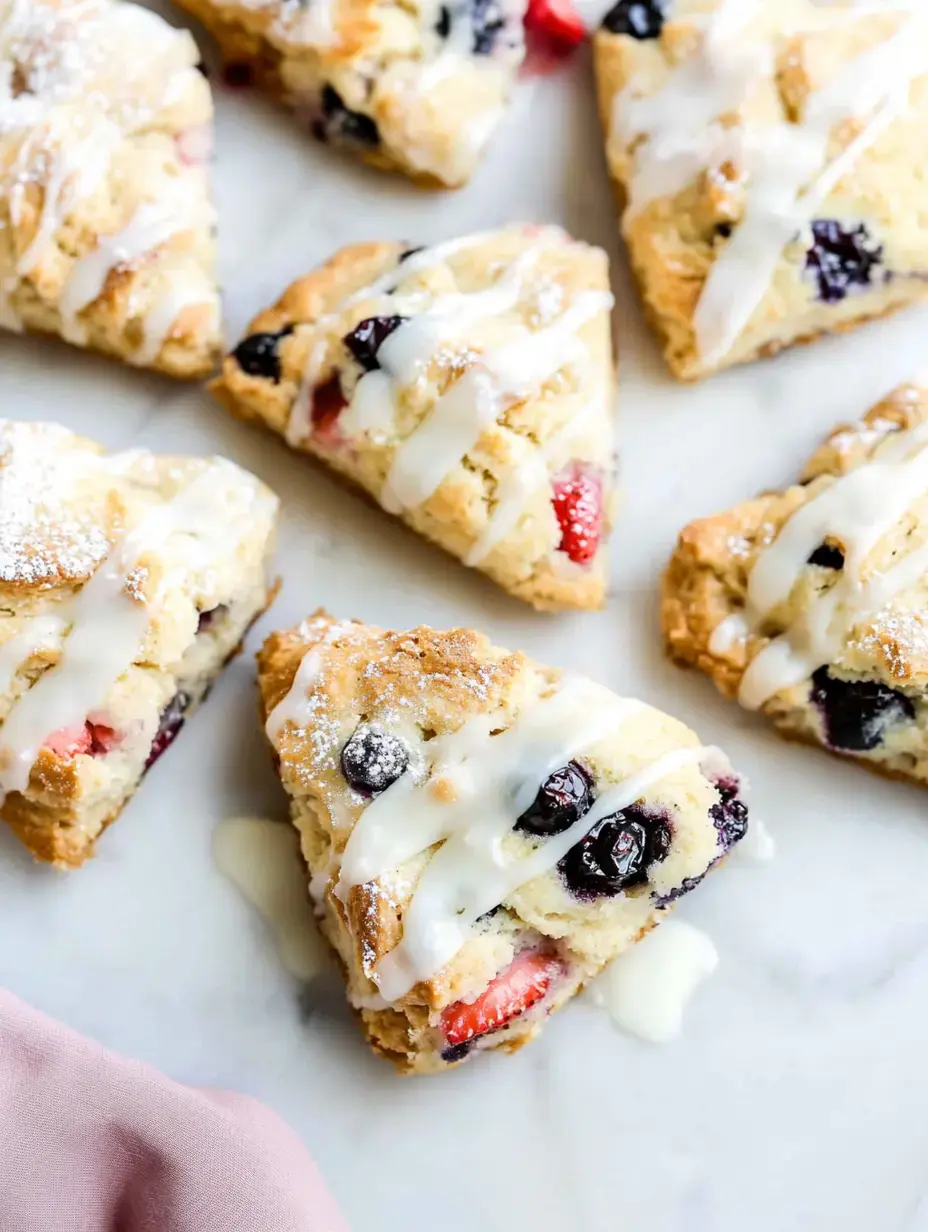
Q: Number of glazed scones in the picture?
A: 7